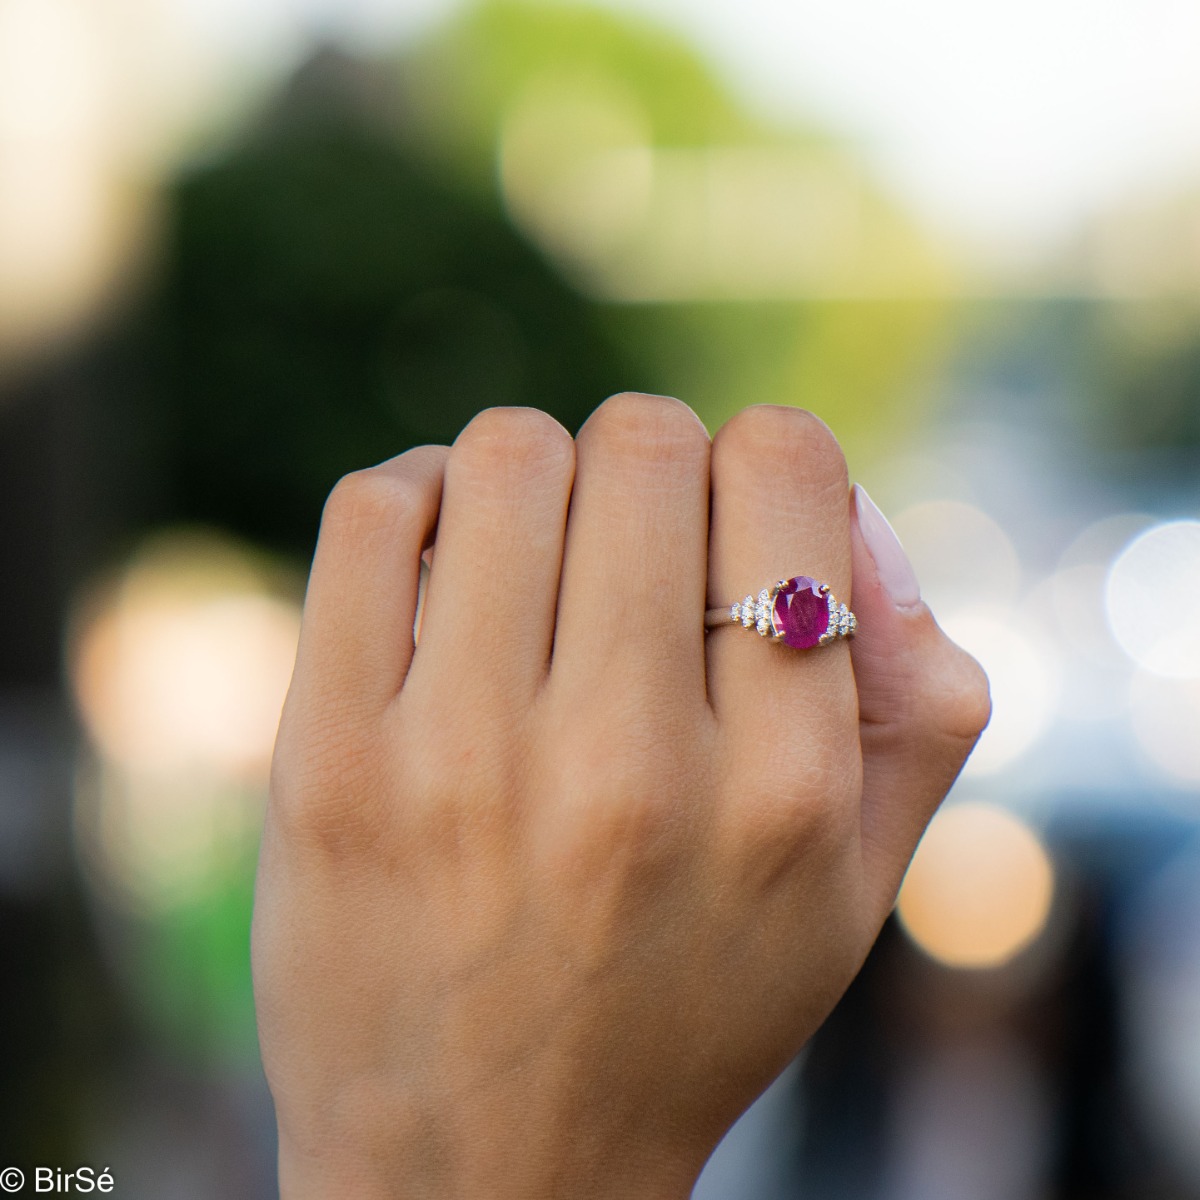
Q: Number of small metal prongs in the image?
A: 4